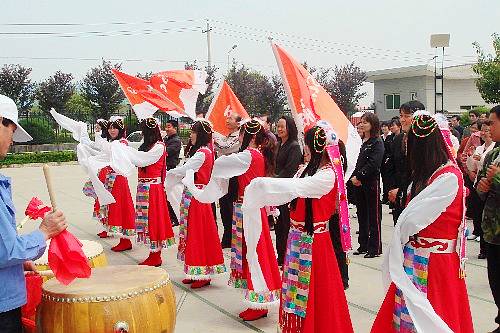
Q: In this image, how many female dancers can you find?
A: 7